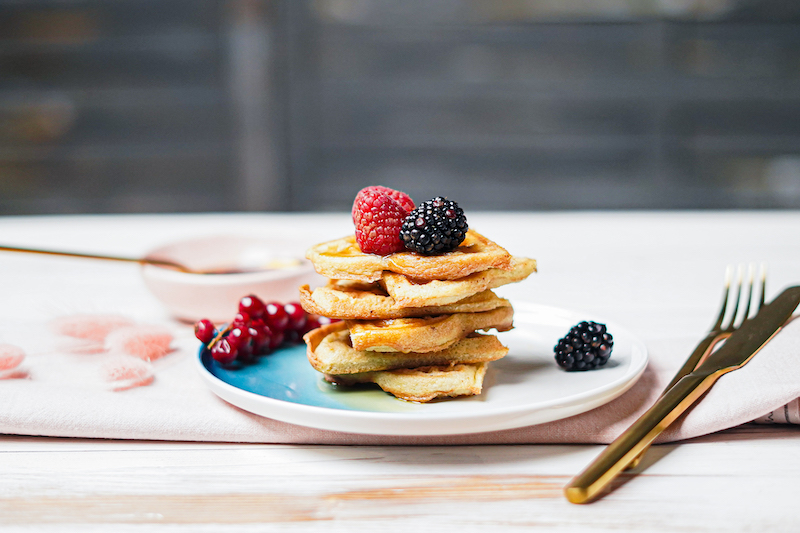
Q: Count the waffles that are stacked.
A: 6